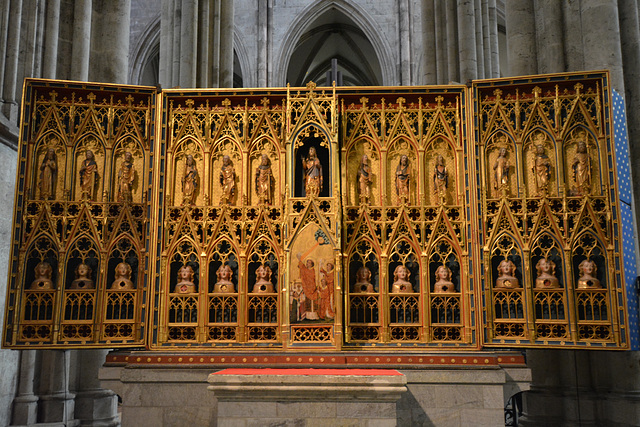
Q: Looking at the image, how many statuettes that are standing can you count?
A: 13